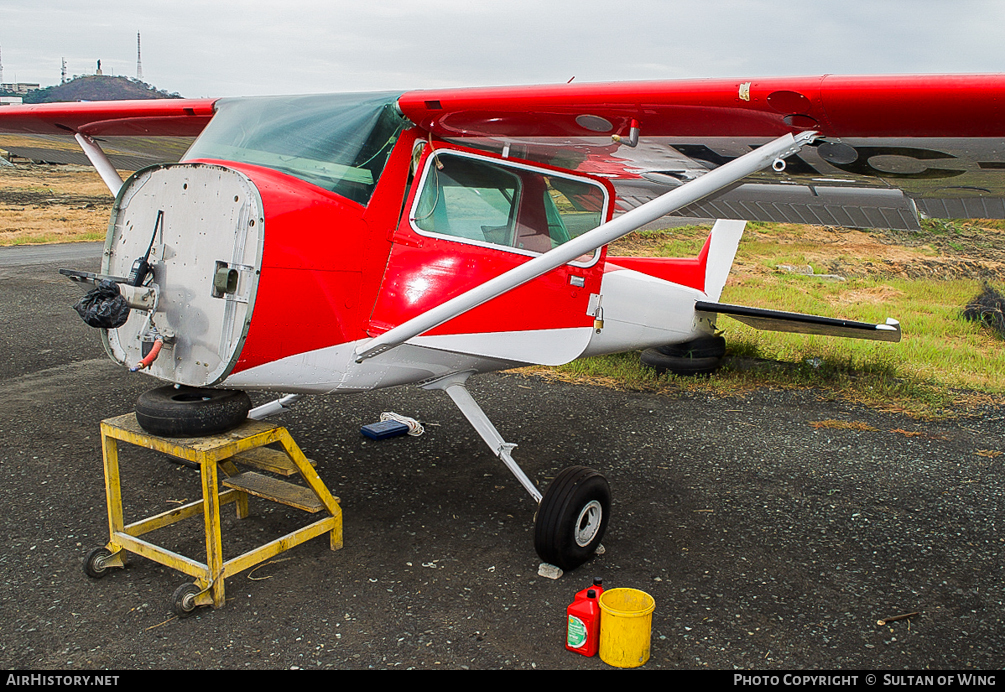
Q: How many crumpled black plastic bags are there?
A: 1